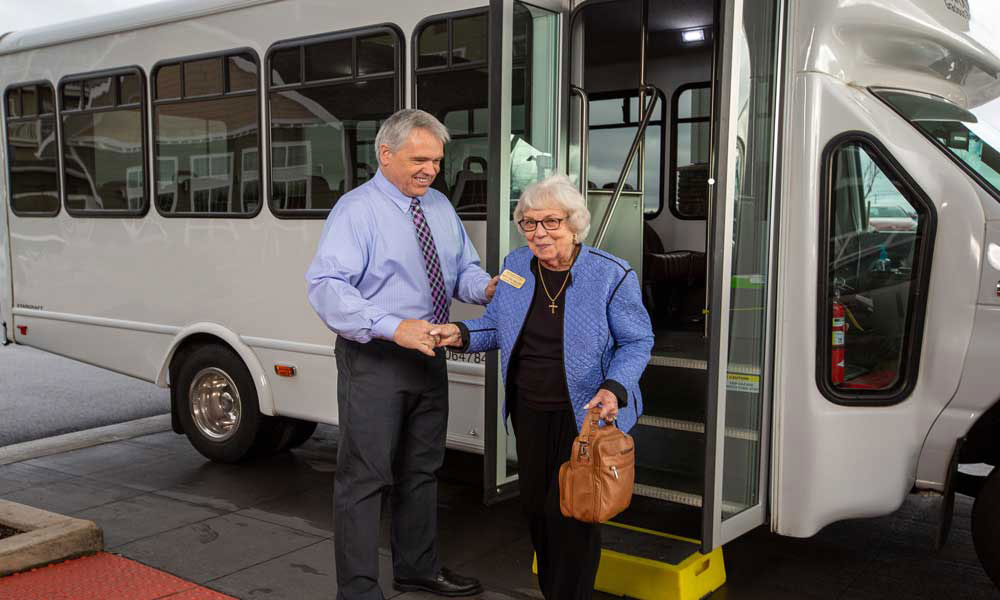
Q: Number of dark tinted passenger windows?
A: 5